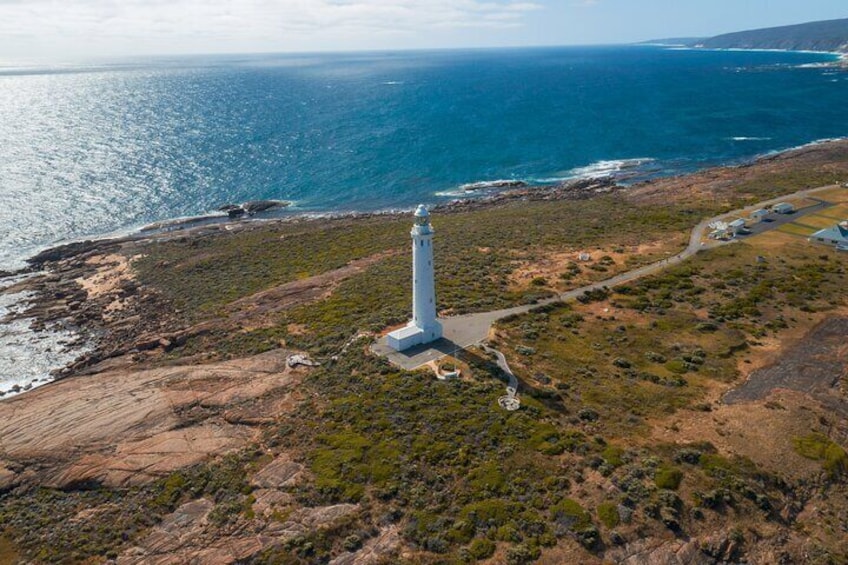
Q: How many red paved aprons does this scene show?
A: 0